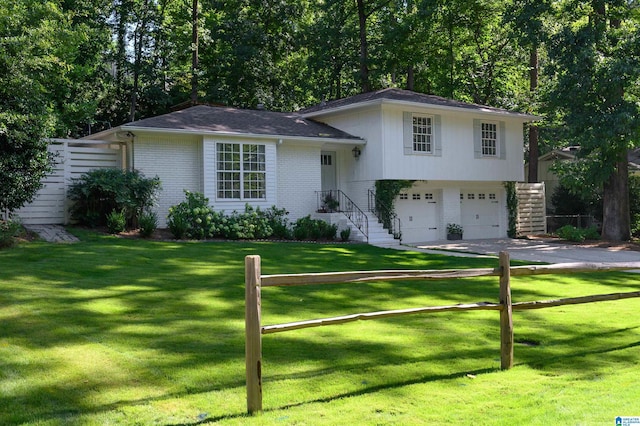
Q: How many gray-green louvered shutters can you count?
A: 4